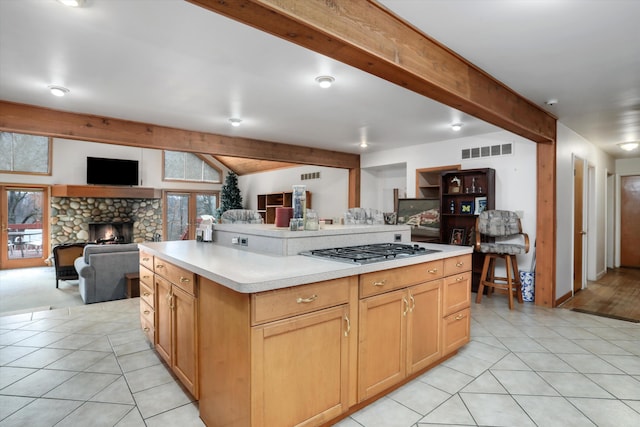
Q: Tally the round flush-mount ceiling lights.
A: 7